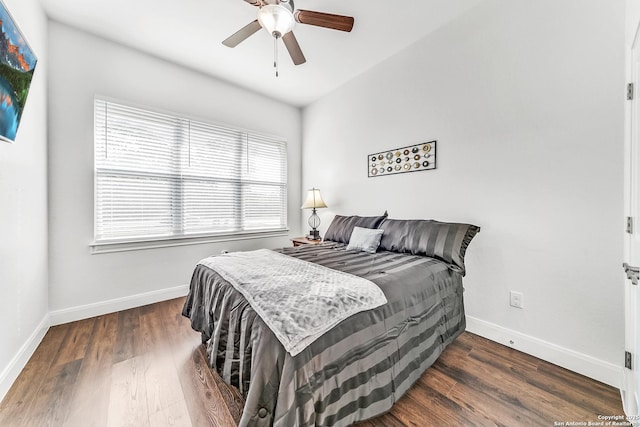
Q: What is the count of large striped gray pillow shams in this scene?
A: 2